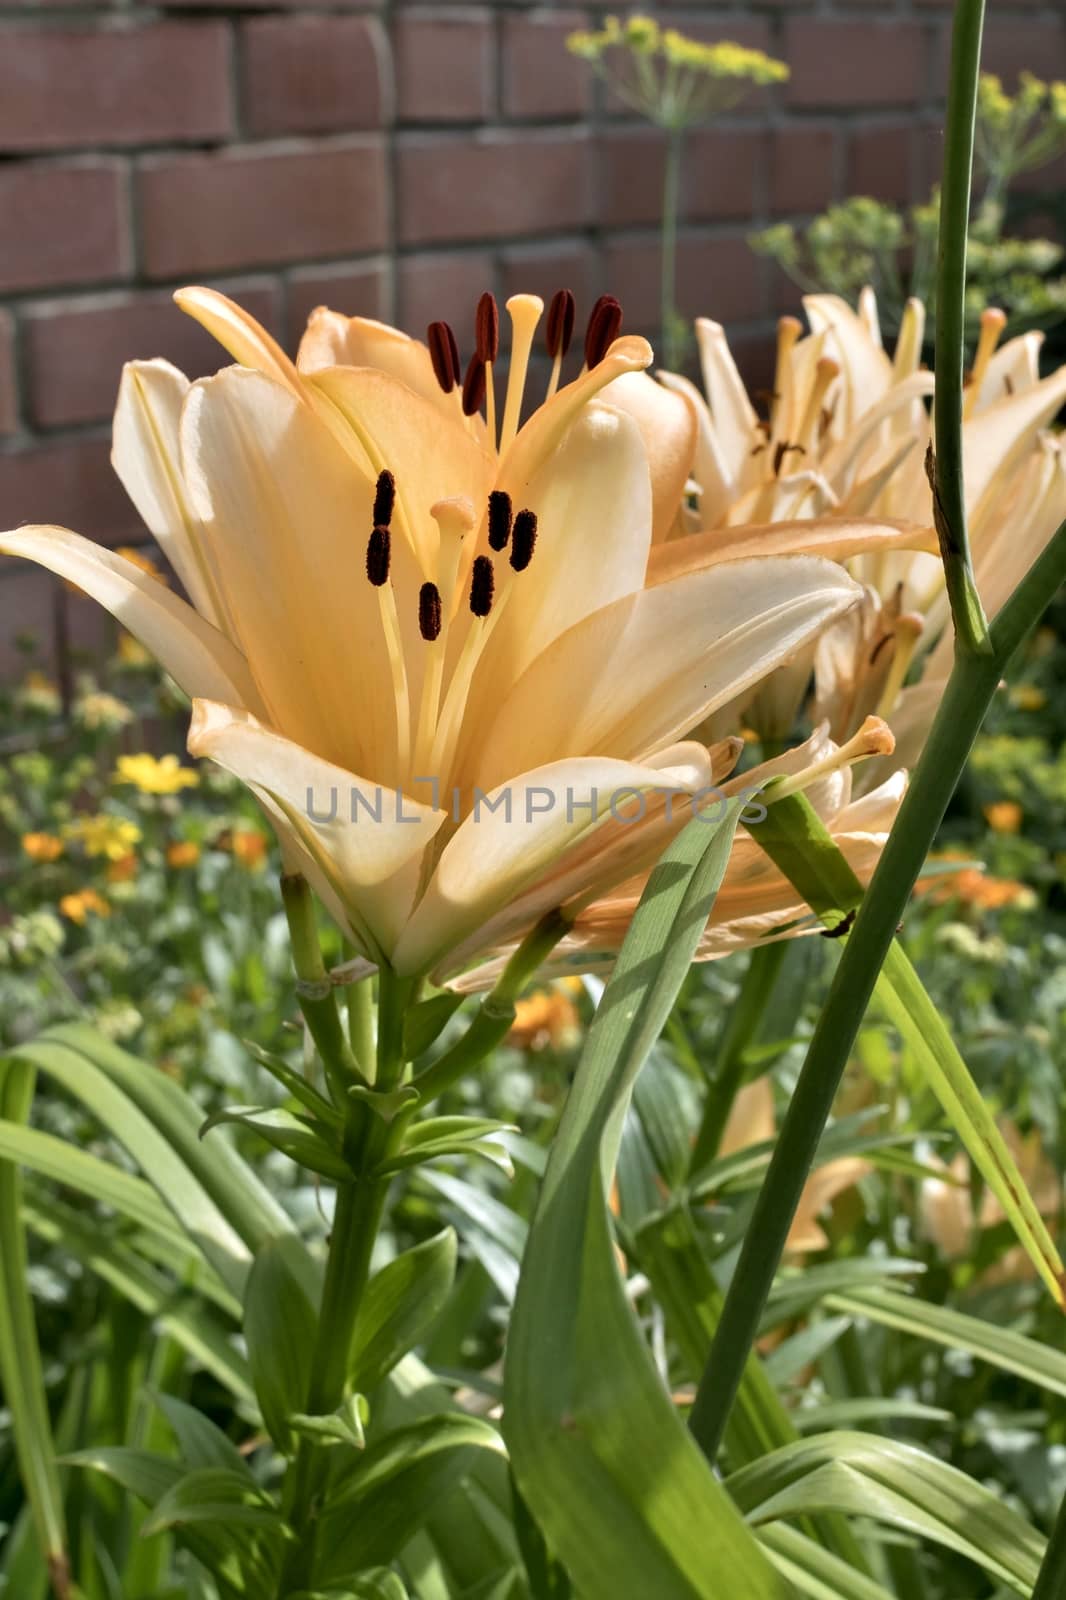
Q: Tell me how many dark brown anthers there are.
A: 11